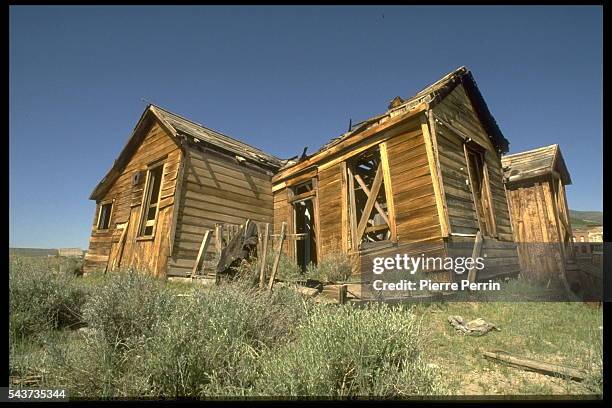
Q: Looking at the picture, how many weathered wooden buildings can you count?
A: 3